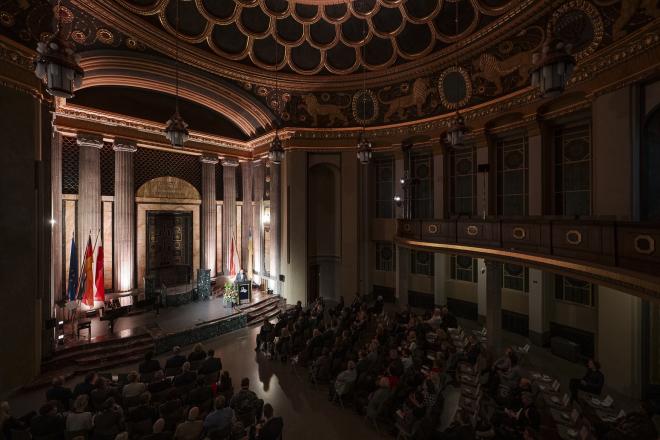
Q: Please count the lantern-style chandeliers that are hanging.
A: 6